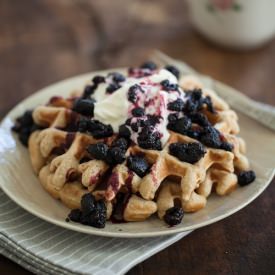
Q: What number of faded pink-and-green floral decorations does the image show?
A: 1